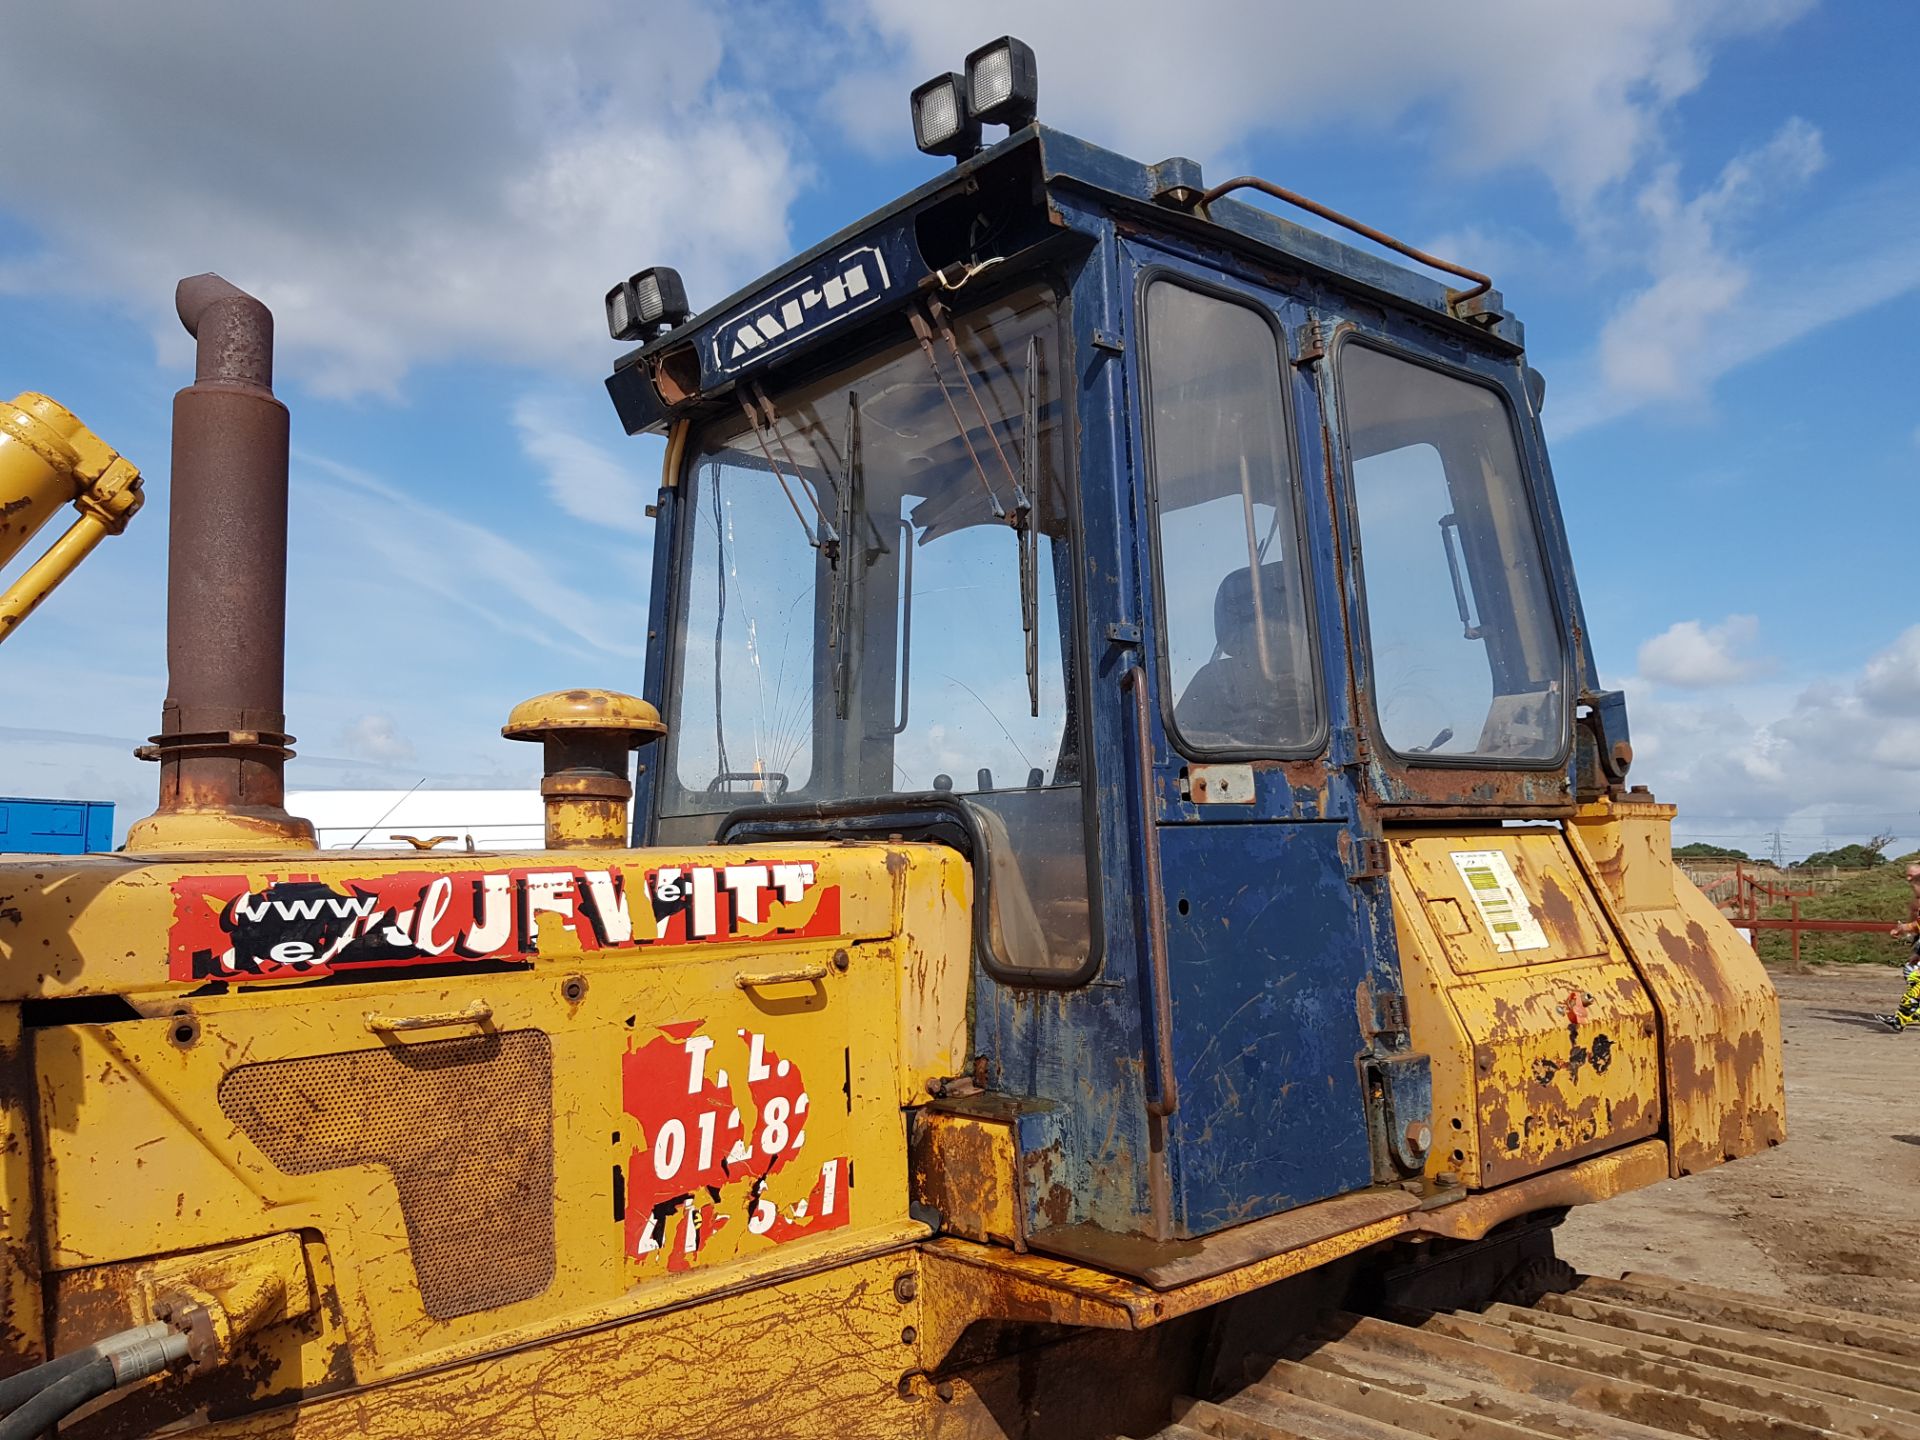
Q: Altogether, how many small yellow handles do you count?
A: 2